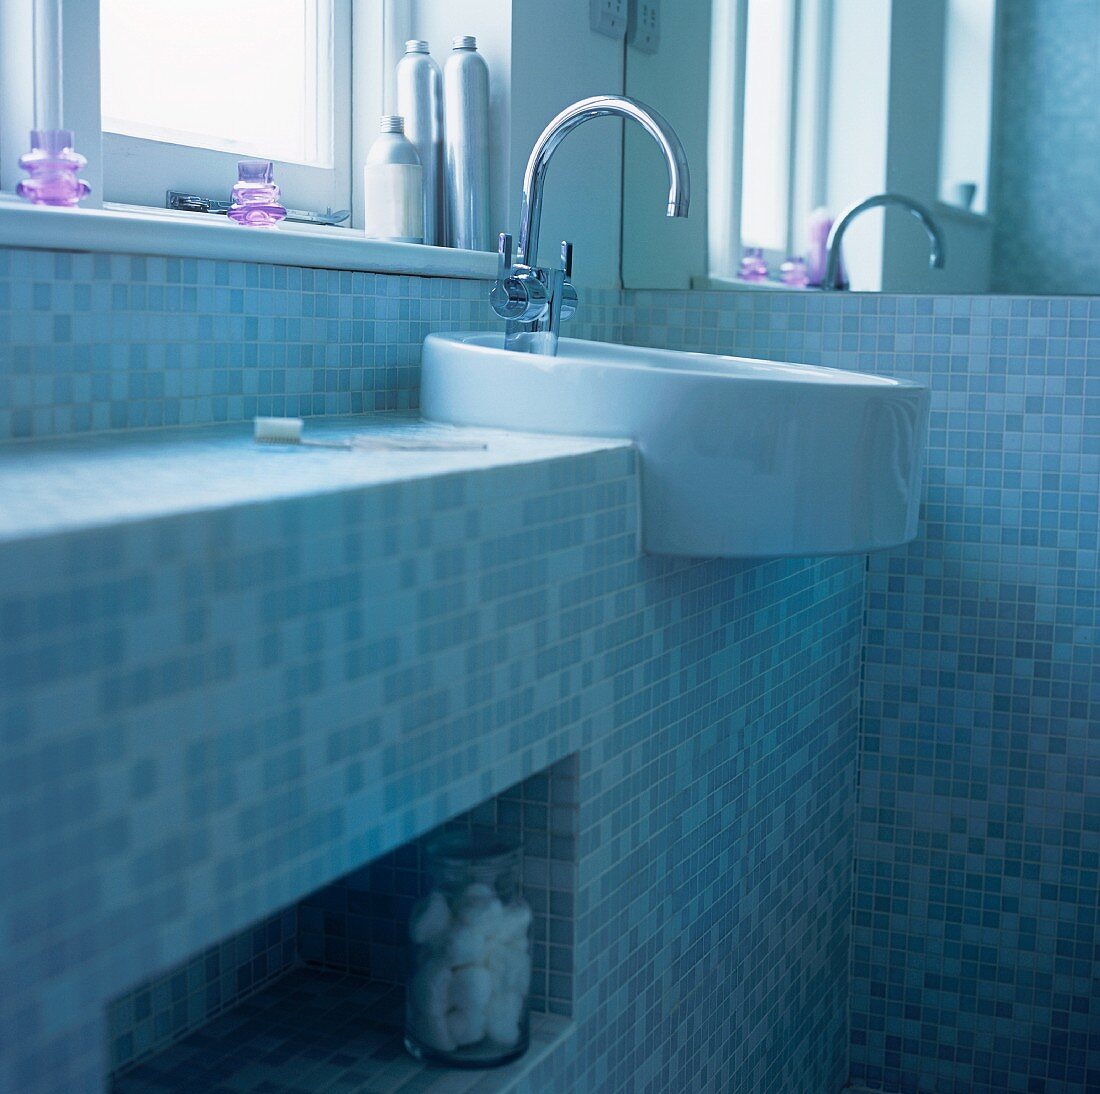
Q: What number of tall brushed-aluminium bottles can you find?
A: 2